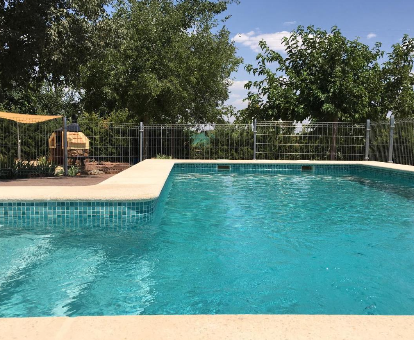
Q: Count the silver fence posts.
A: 5